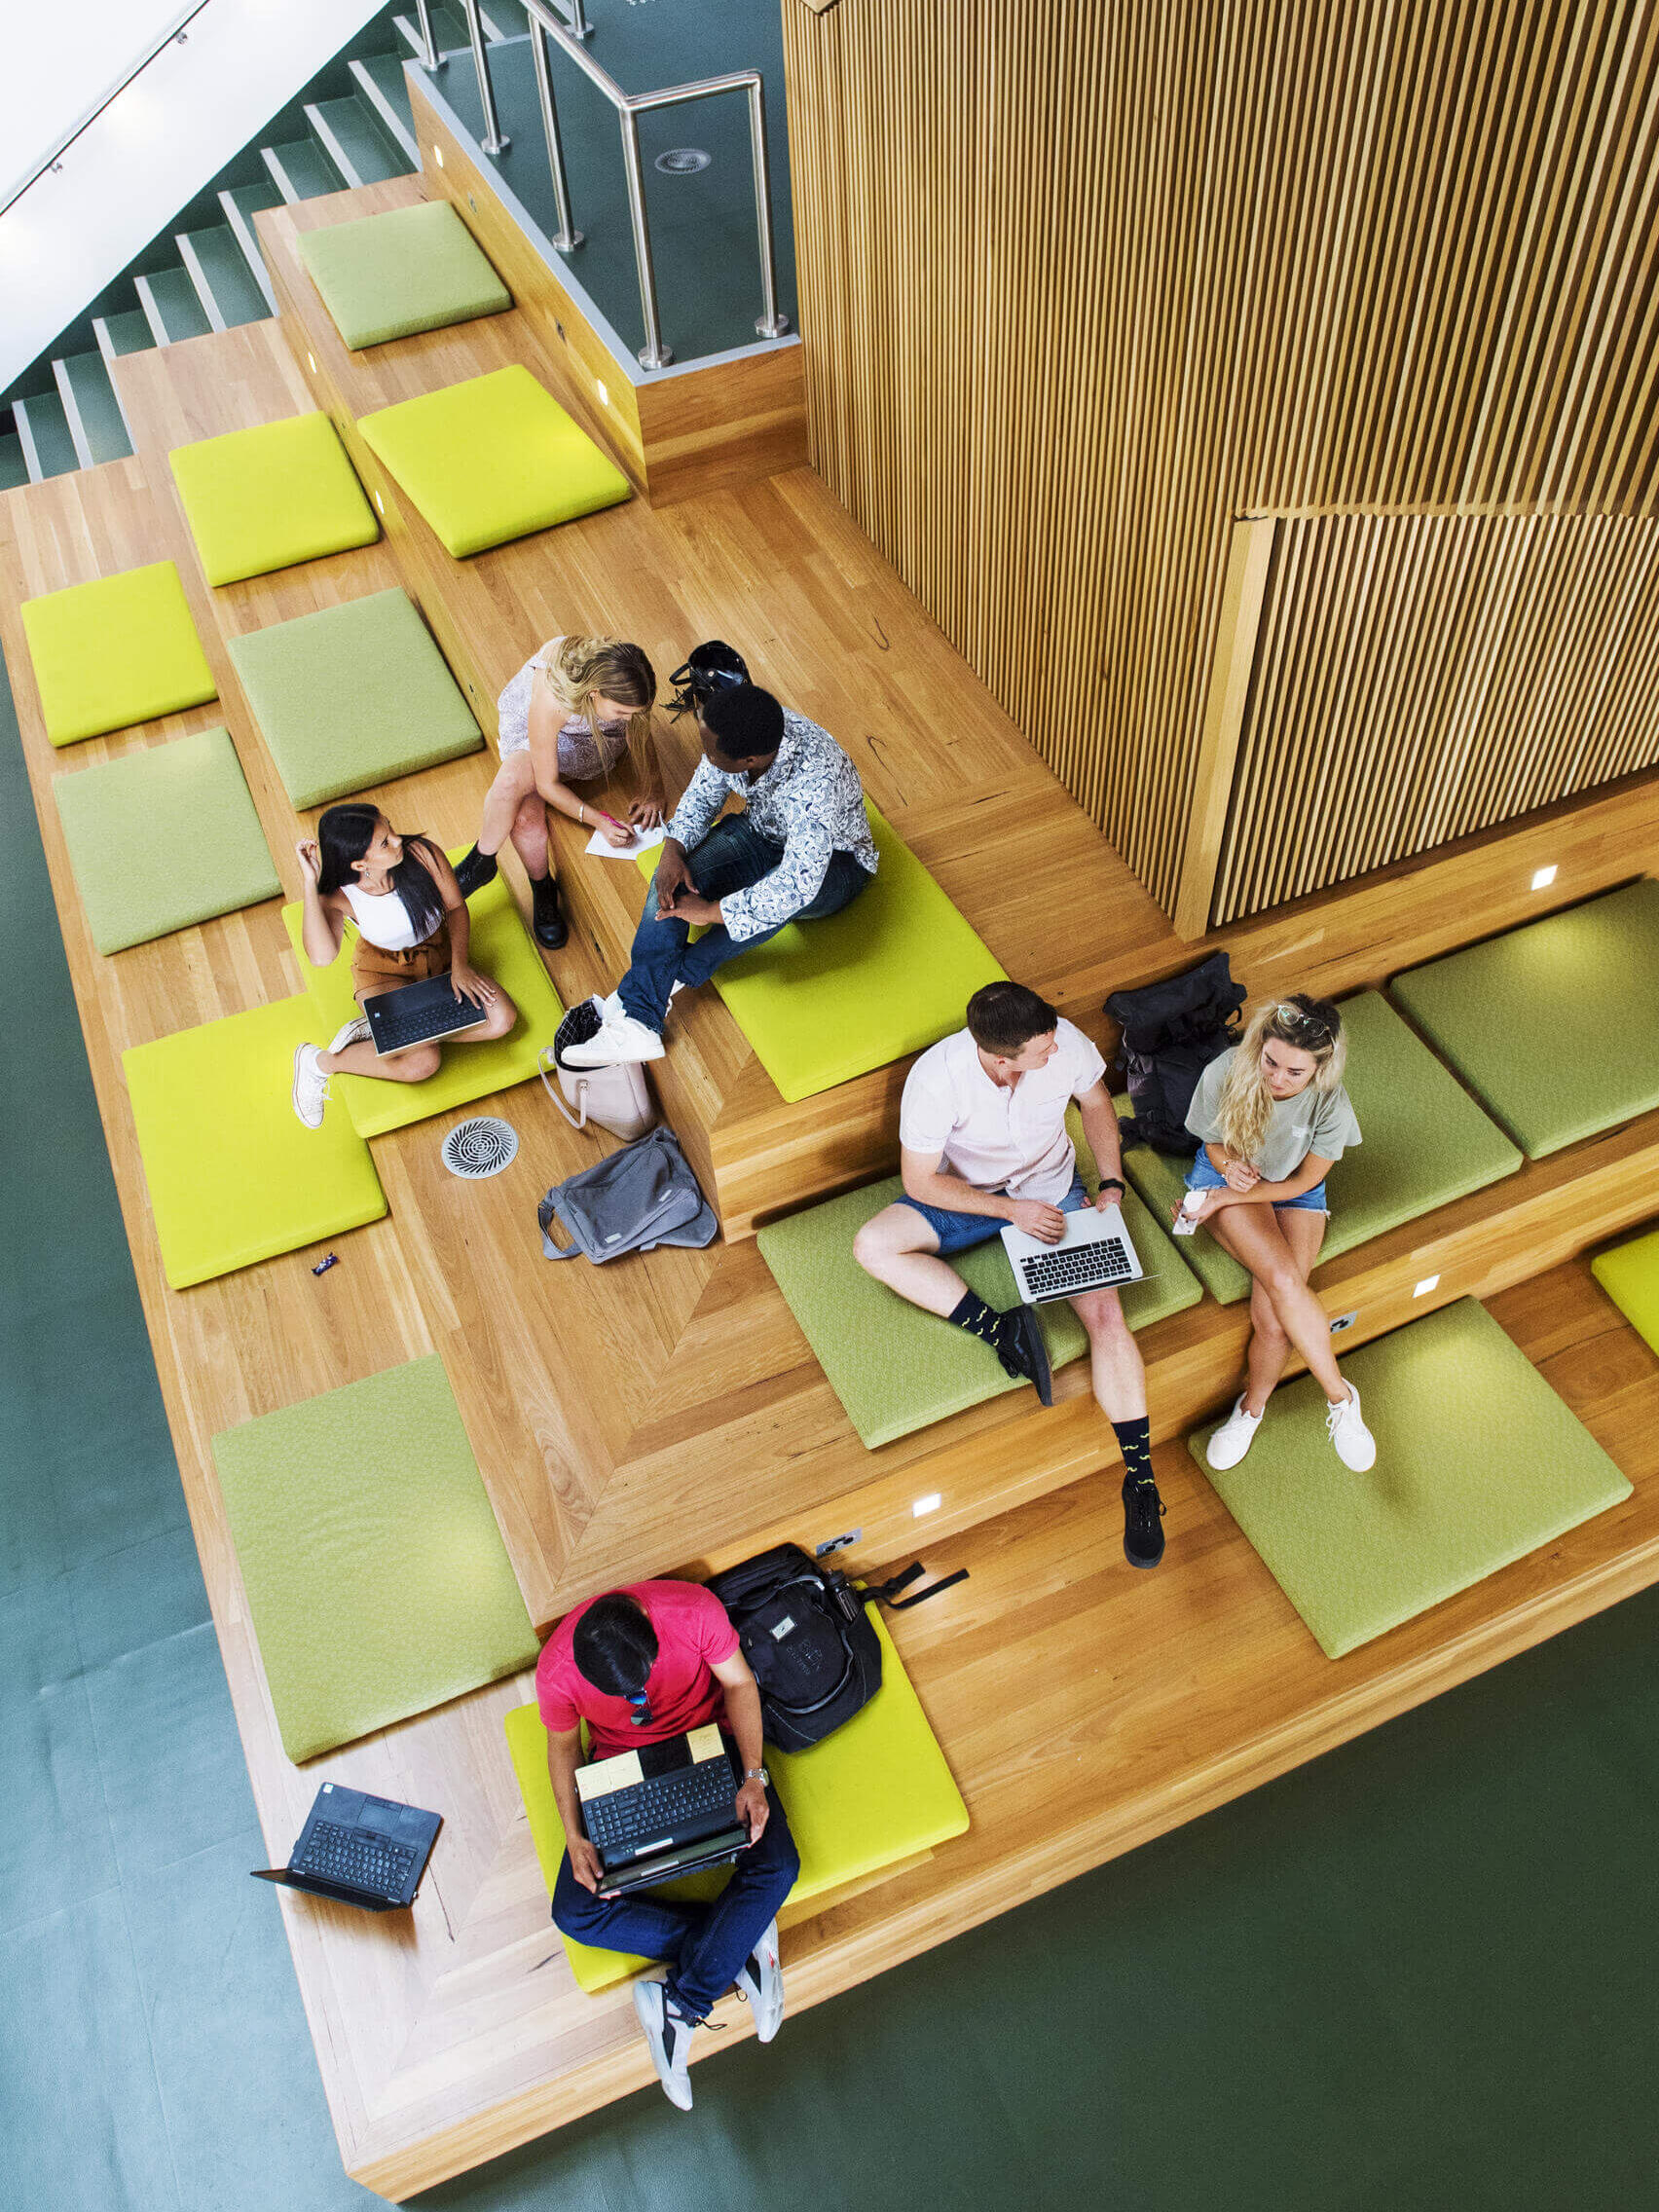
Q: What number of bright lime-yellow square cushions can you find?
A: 8